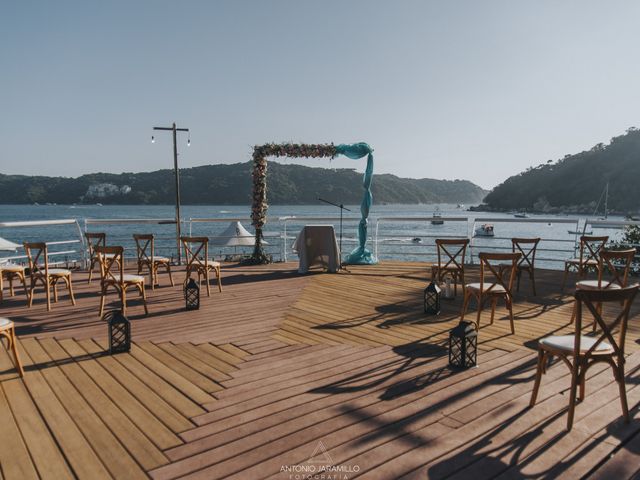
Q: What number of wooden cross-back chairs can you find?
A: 13